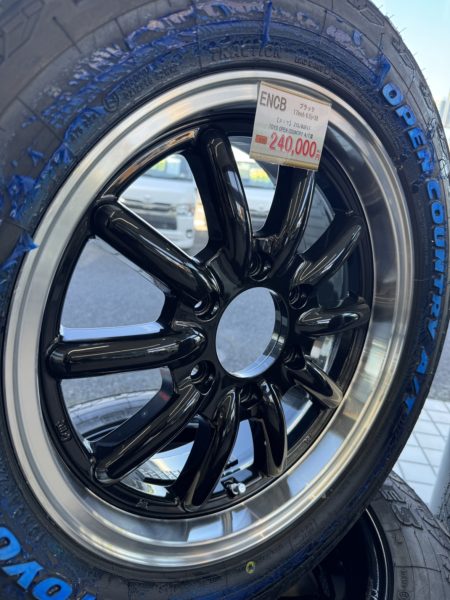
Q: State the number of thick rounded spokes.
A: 10